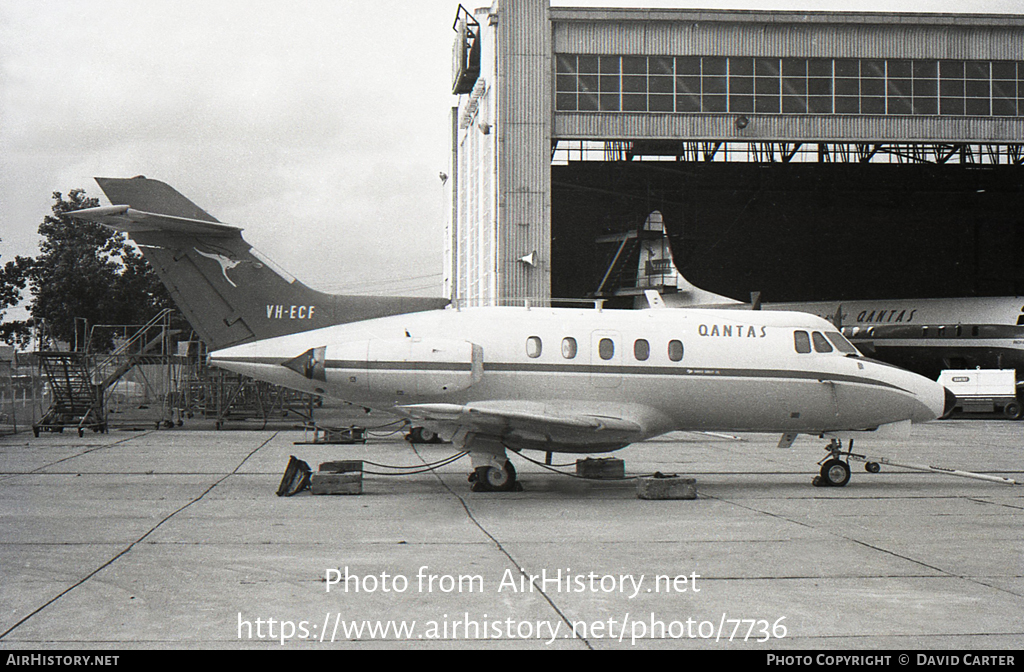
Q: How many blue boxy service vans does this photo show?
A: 0